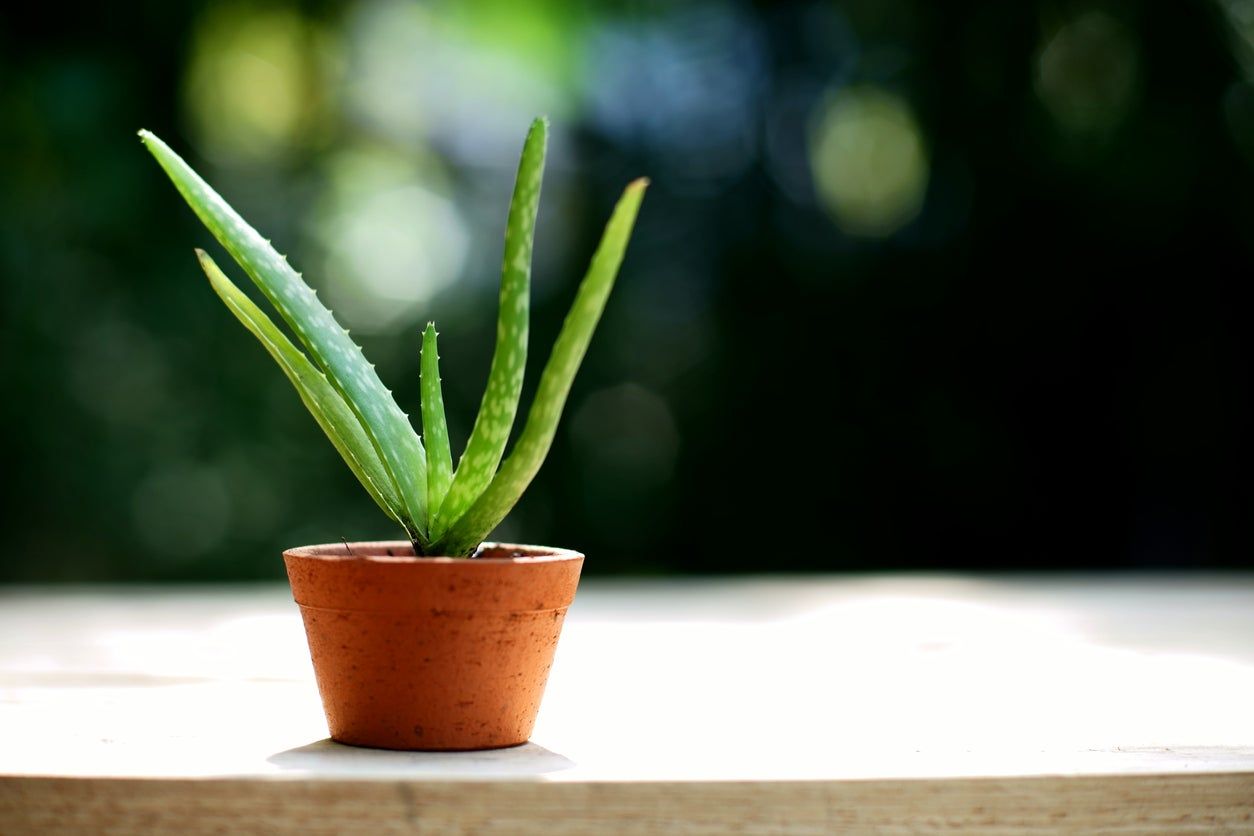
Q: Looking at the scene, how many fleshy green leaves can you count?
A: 5